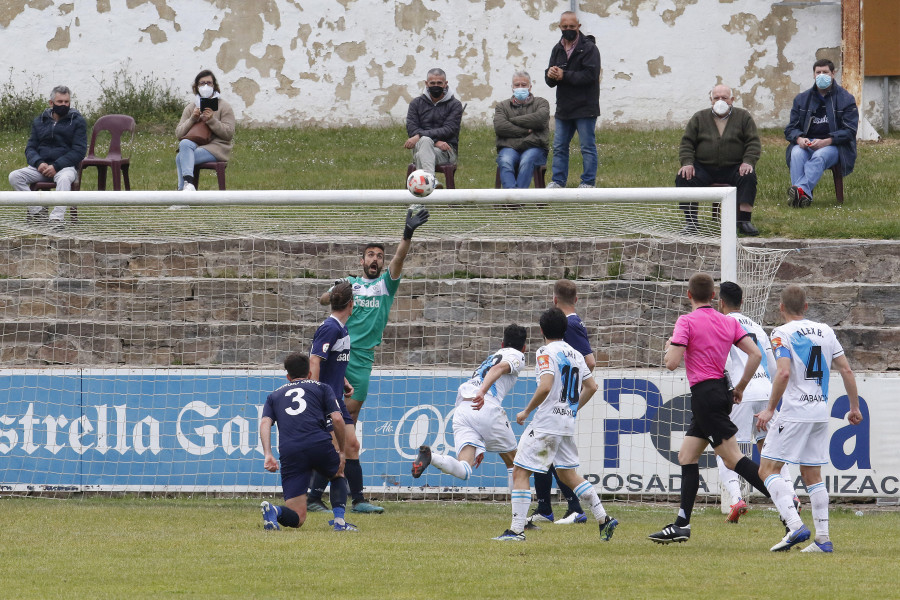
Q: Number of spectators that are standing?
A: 1